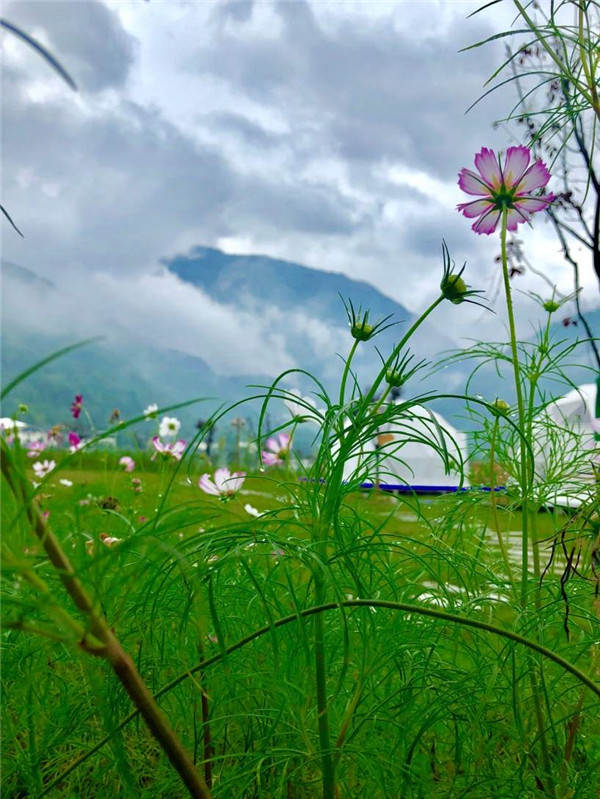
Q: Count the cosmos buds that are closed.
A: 5